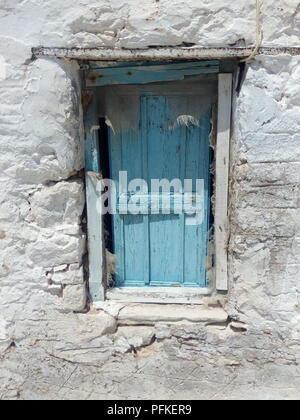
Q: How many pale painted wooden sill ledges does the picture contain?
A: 1